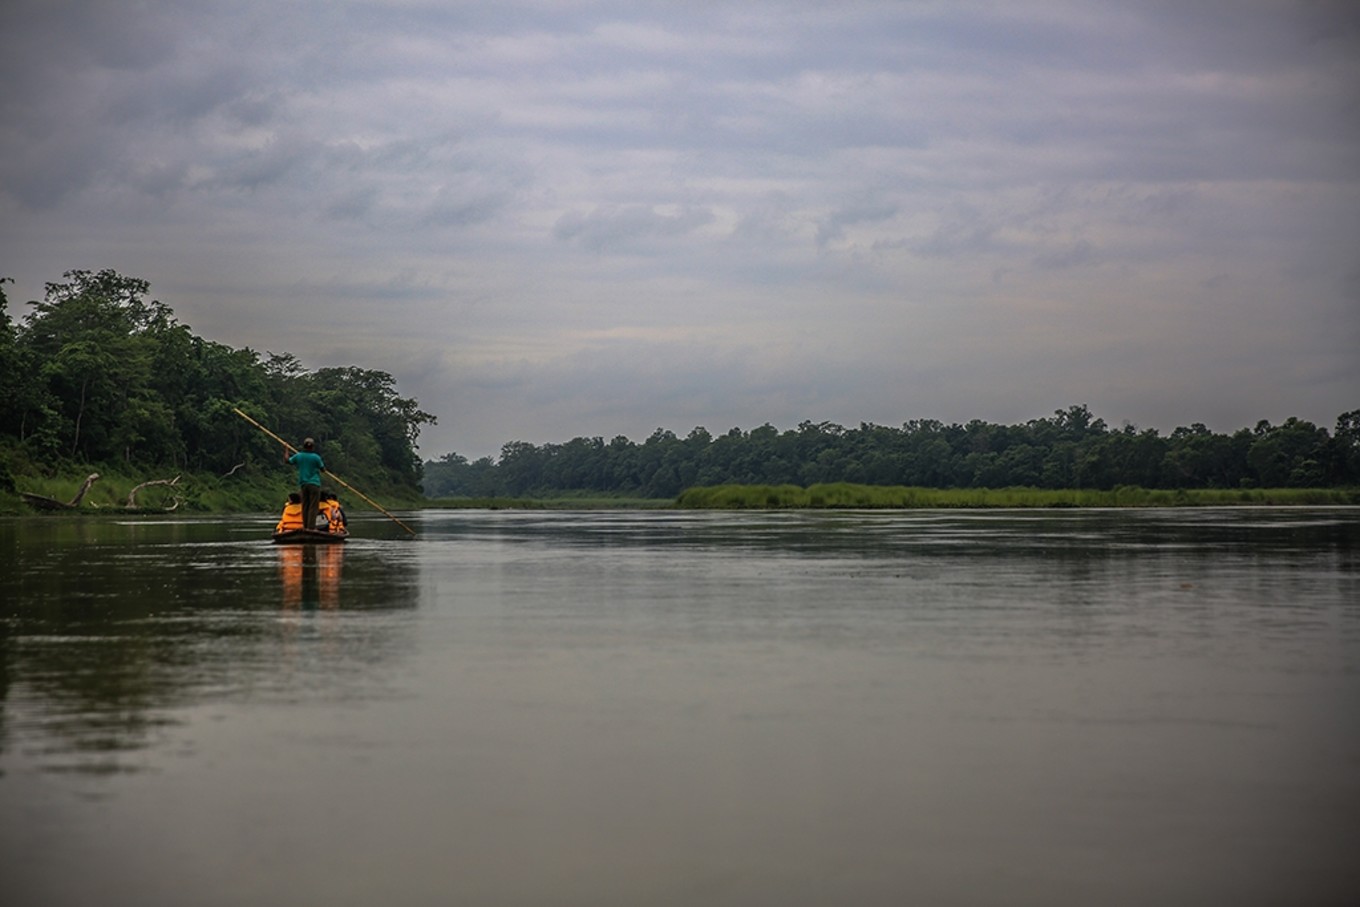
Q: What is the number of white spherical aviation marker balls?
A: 0